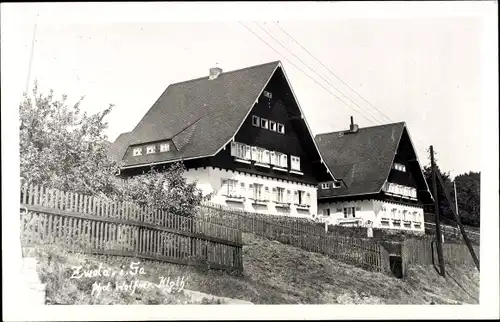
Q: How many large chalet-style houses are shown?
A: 2